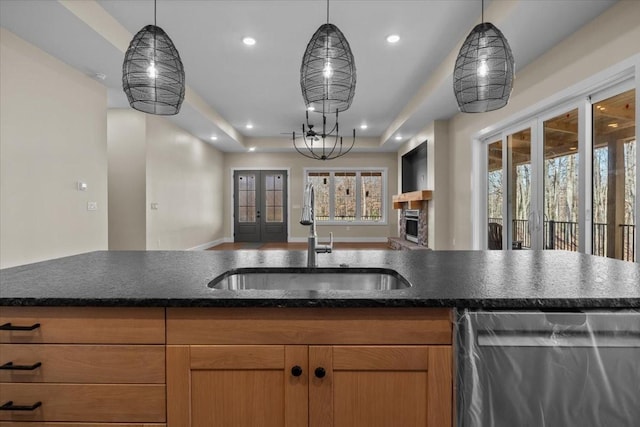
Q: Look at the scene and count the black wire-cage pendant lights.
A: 3